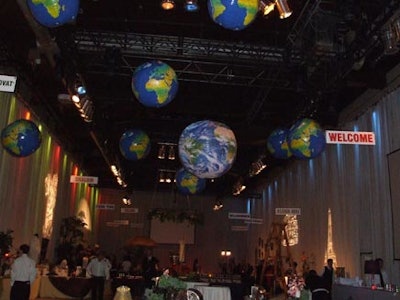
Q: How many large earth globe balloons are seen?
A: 9